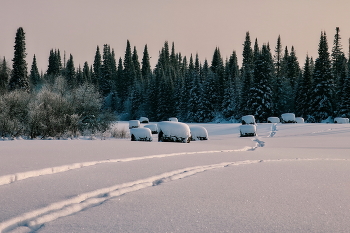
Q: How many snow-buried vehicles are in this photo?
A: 0